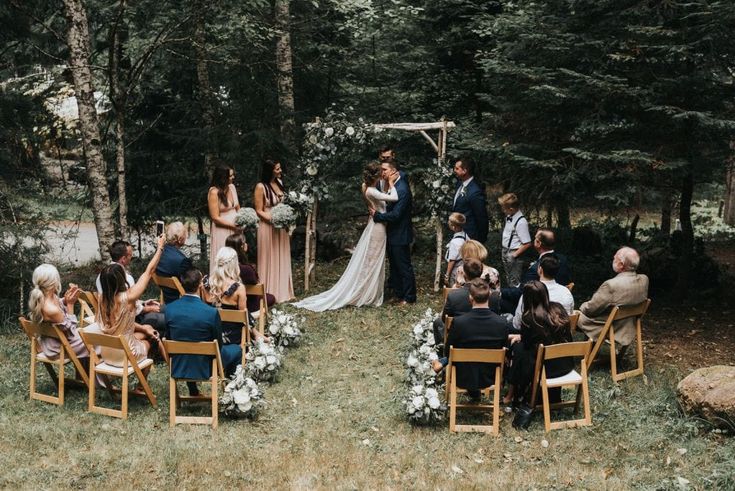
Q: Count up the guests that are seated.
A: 14